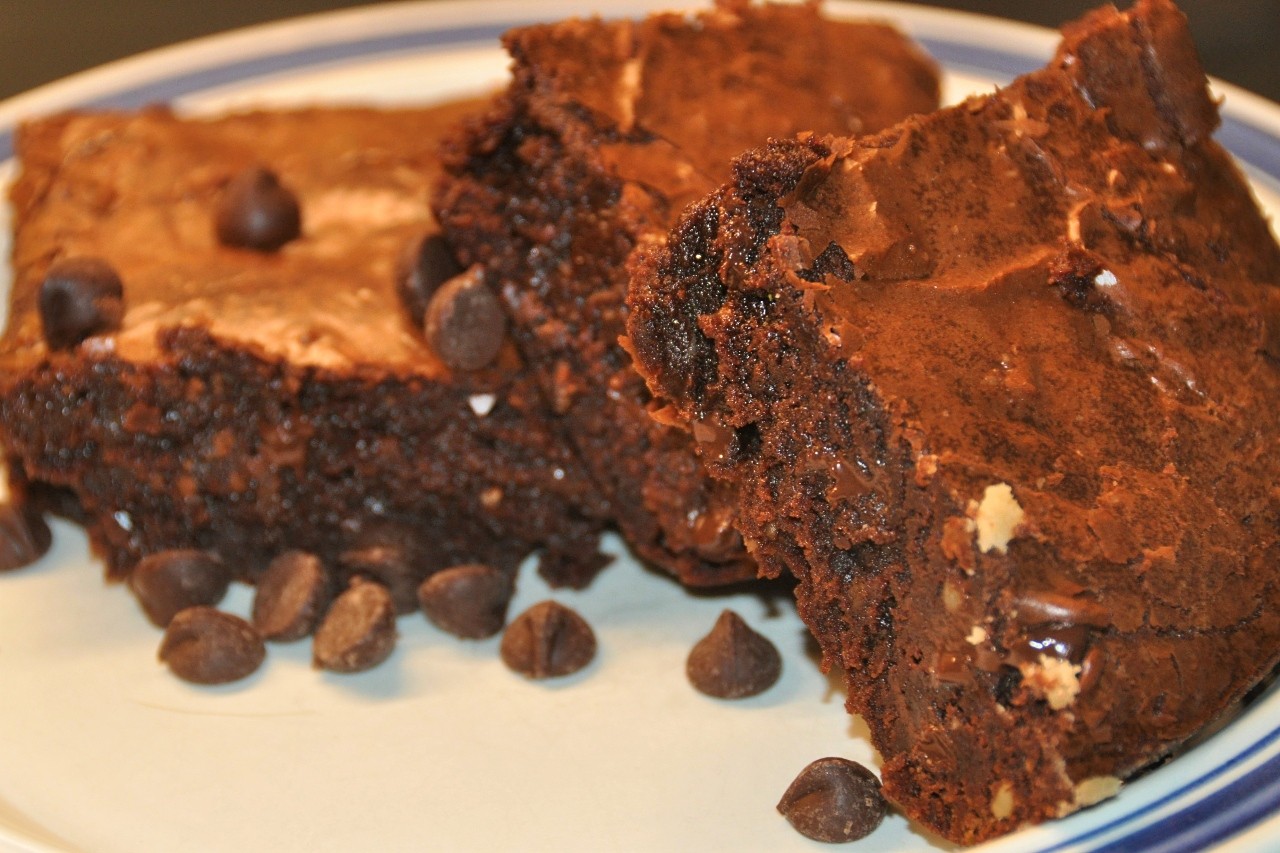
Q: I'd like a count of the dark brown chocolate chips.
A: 14